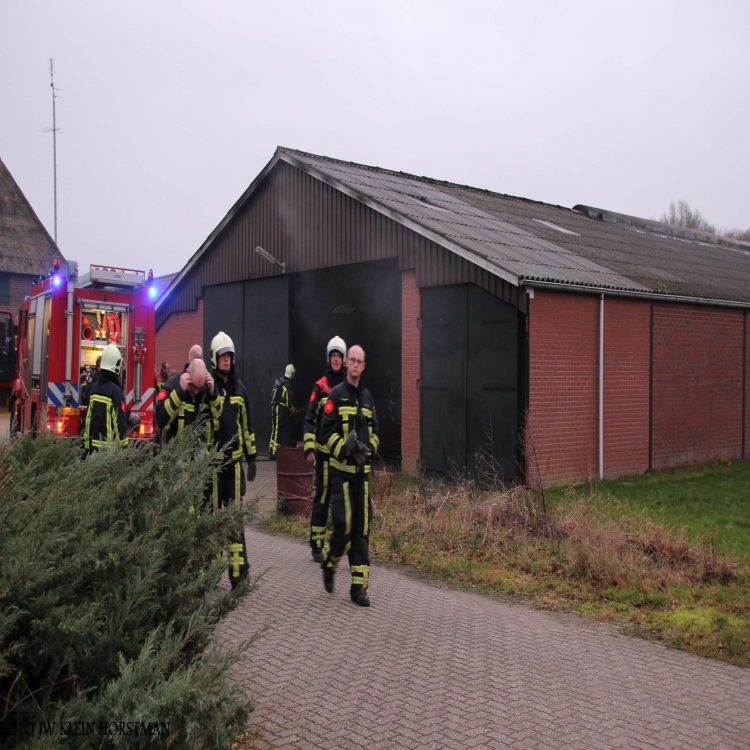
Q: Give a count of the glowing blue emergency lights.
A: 2